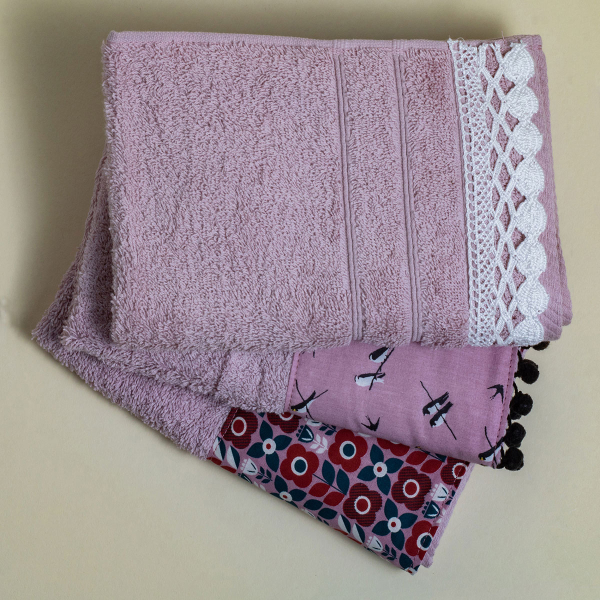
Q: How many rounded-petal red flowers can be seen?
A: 9